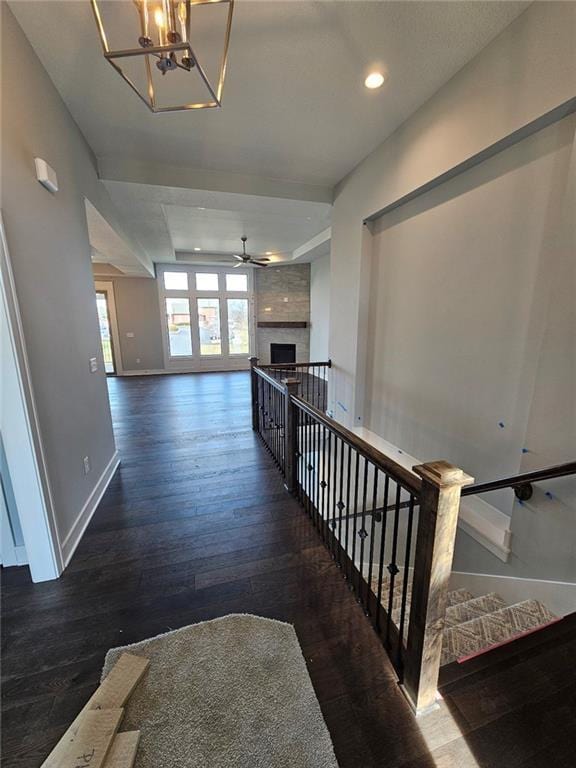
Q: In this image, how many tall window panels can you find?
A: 3